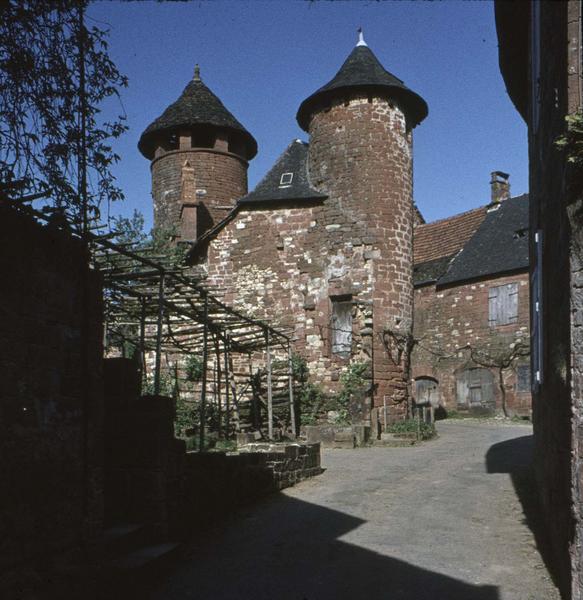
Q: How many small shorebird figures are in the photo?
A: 0